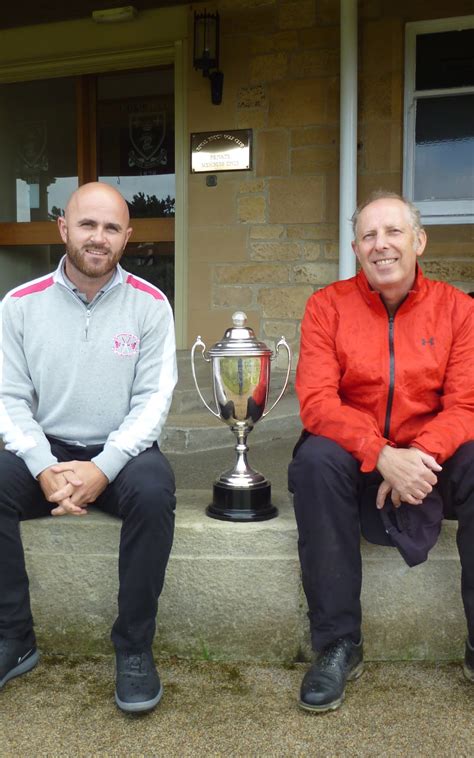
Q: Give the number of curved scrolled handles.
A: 2